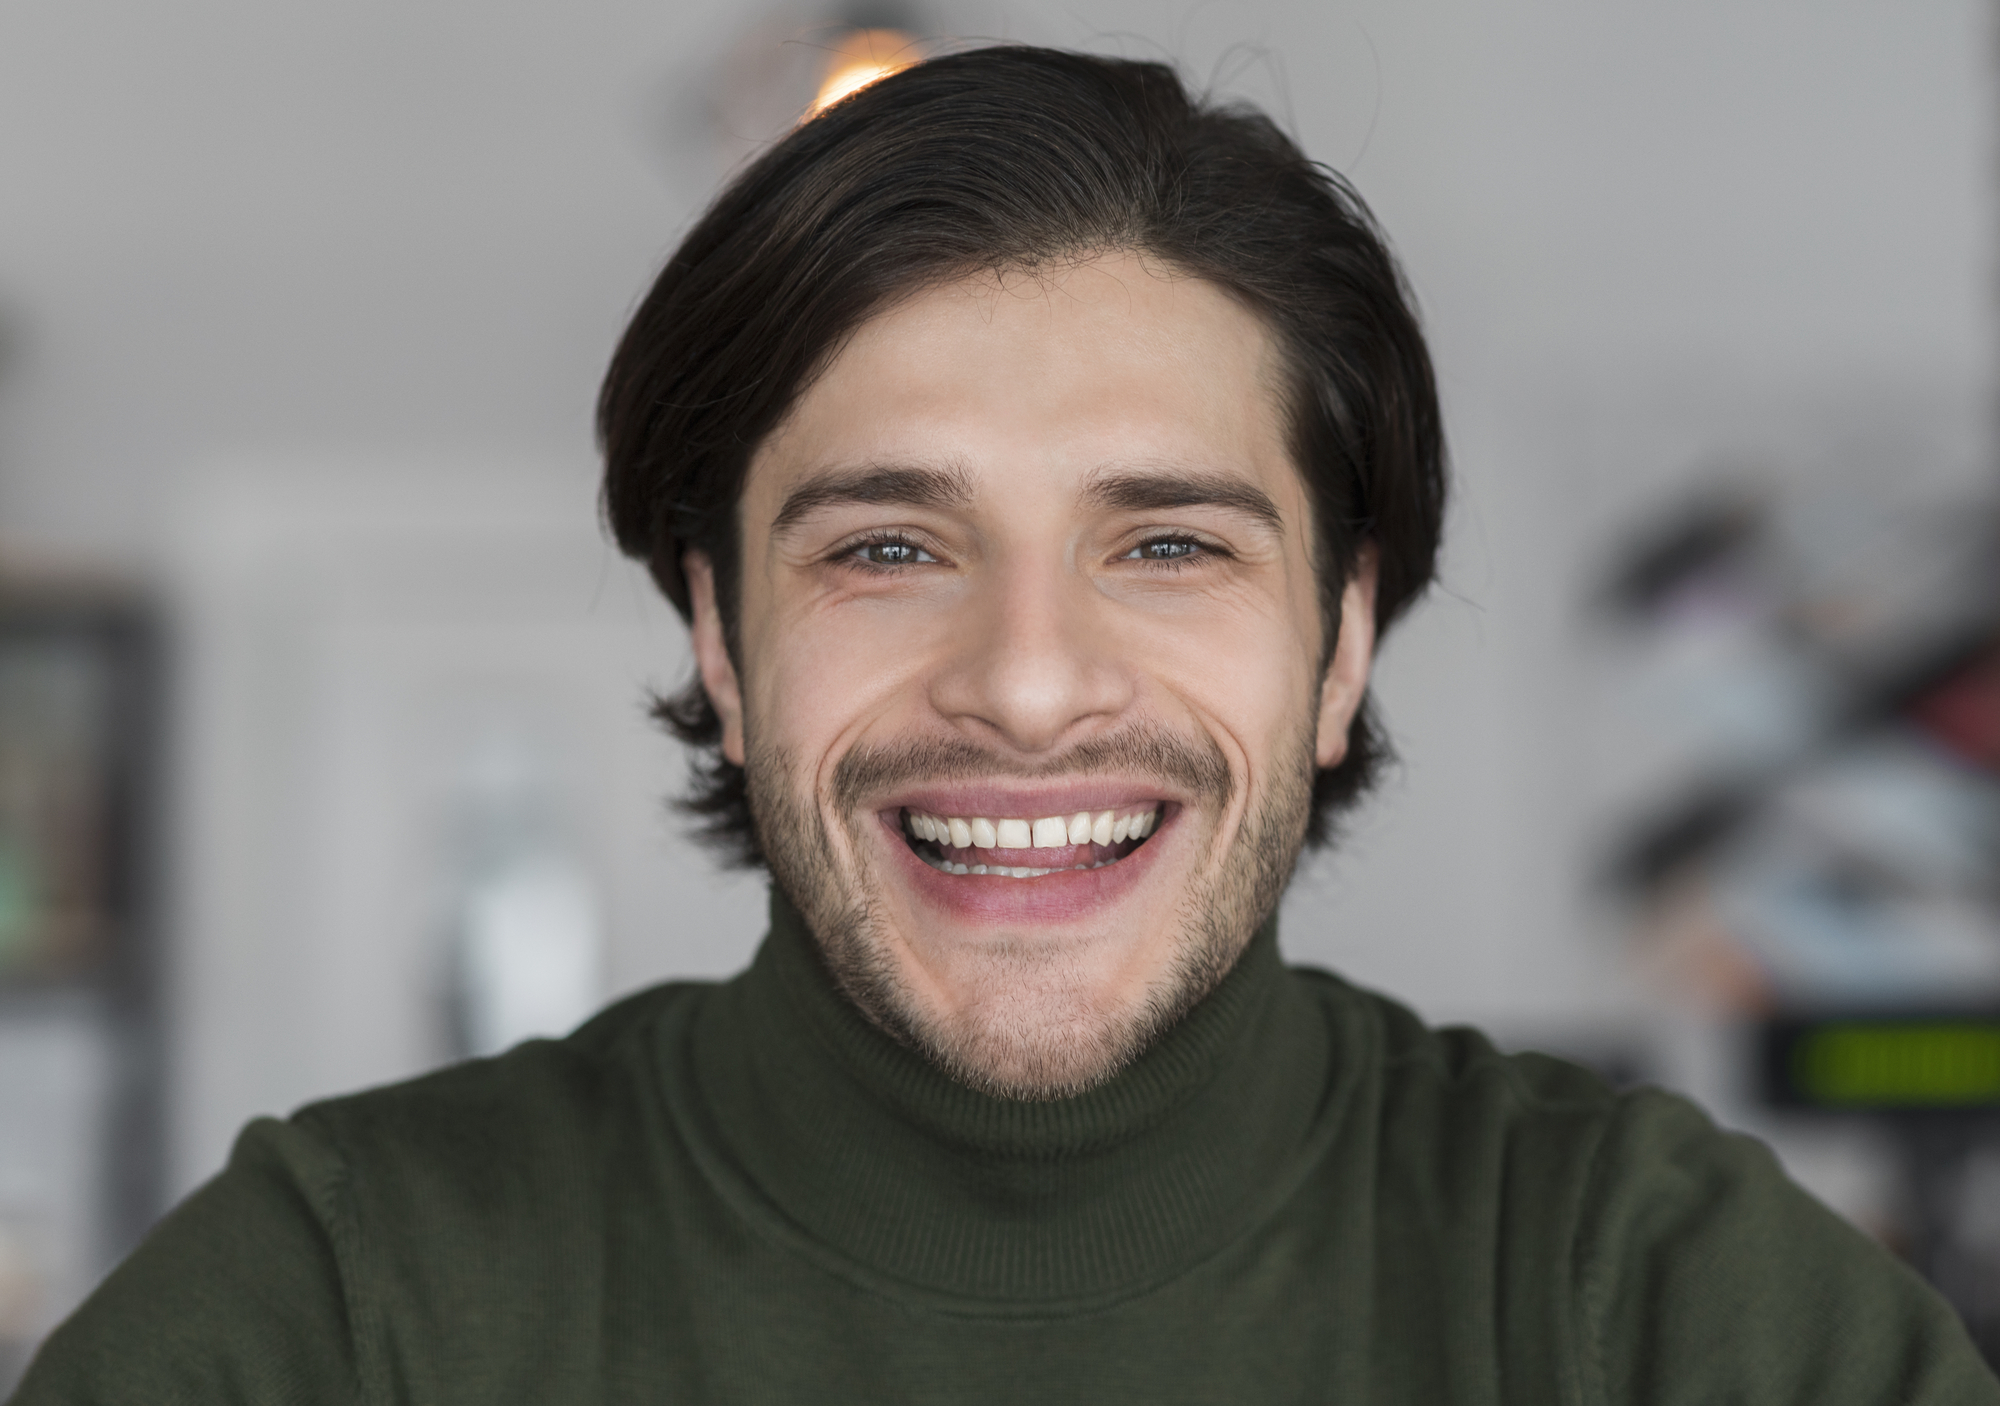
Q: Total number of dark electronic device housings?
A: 1